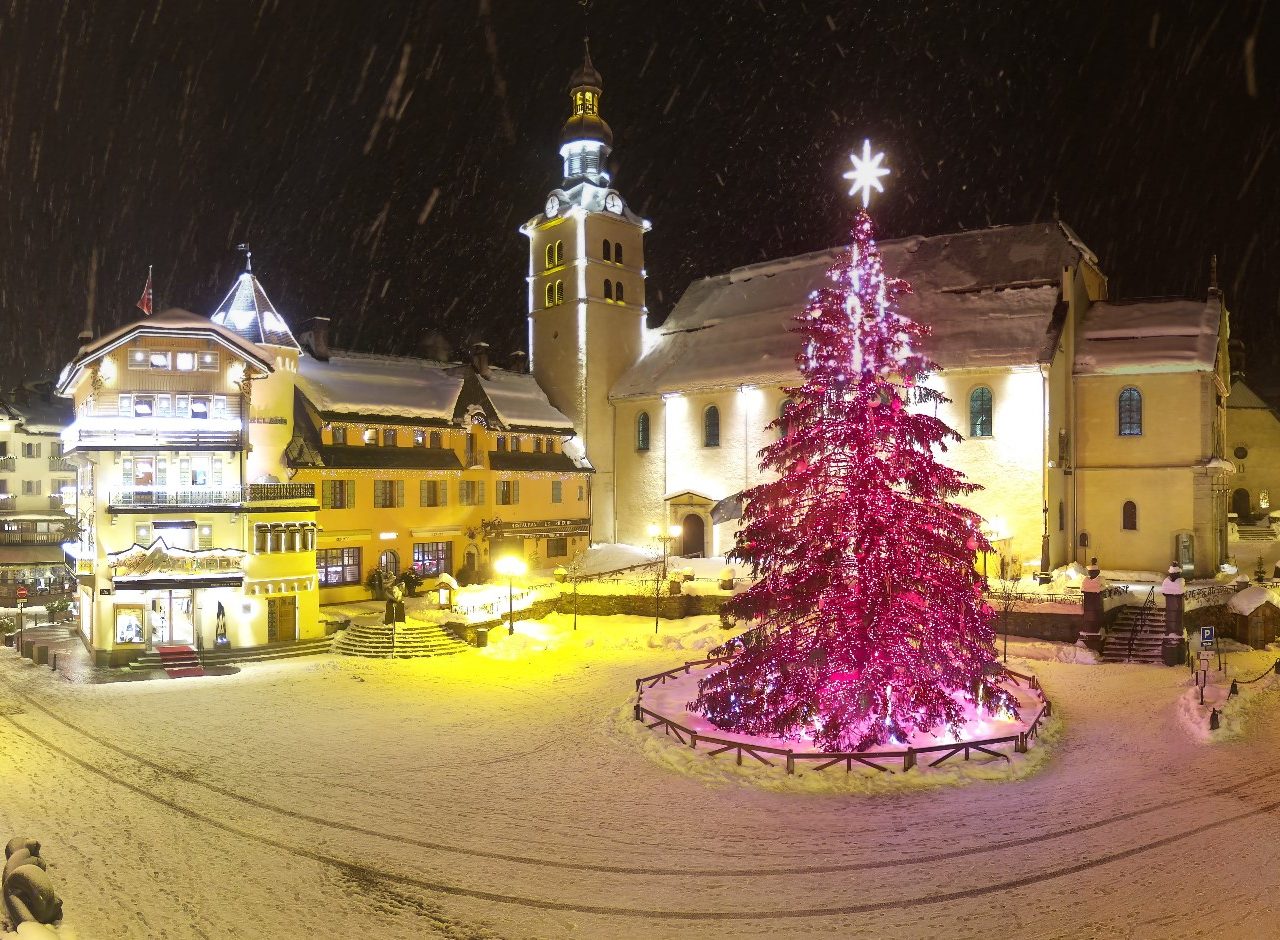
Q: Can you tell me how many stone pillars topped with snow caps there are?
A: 2